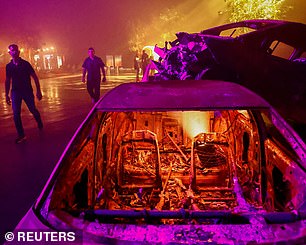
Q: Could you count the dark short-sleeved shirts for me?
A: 2